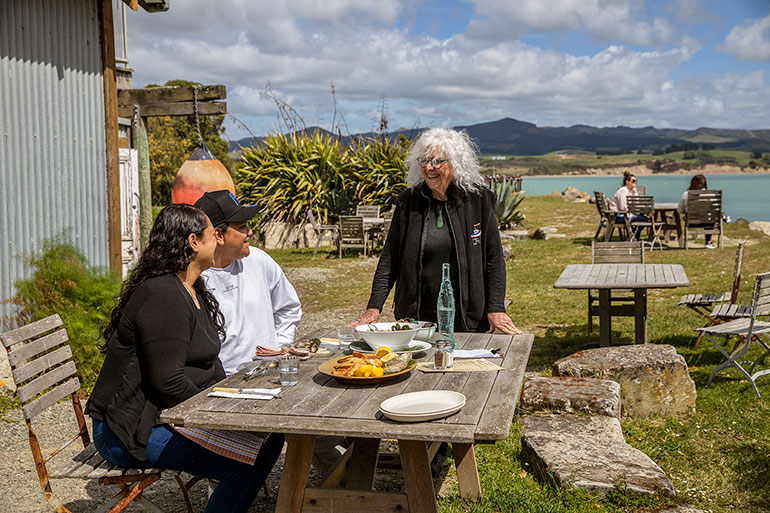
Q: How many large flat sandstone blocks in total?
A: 3